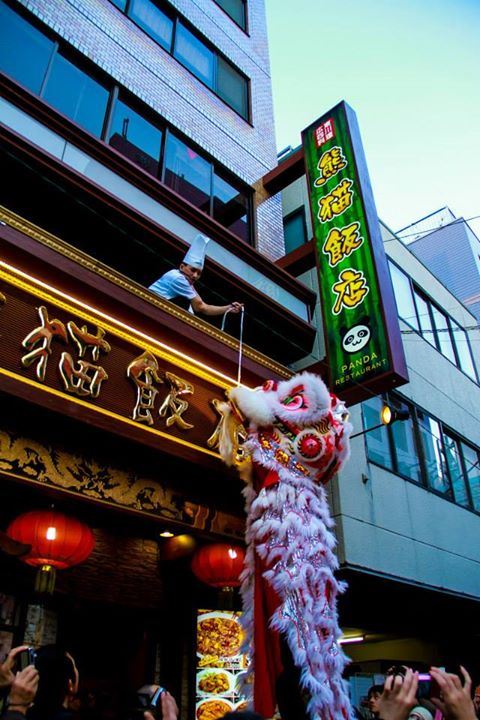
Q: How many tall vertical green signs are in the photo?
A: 1